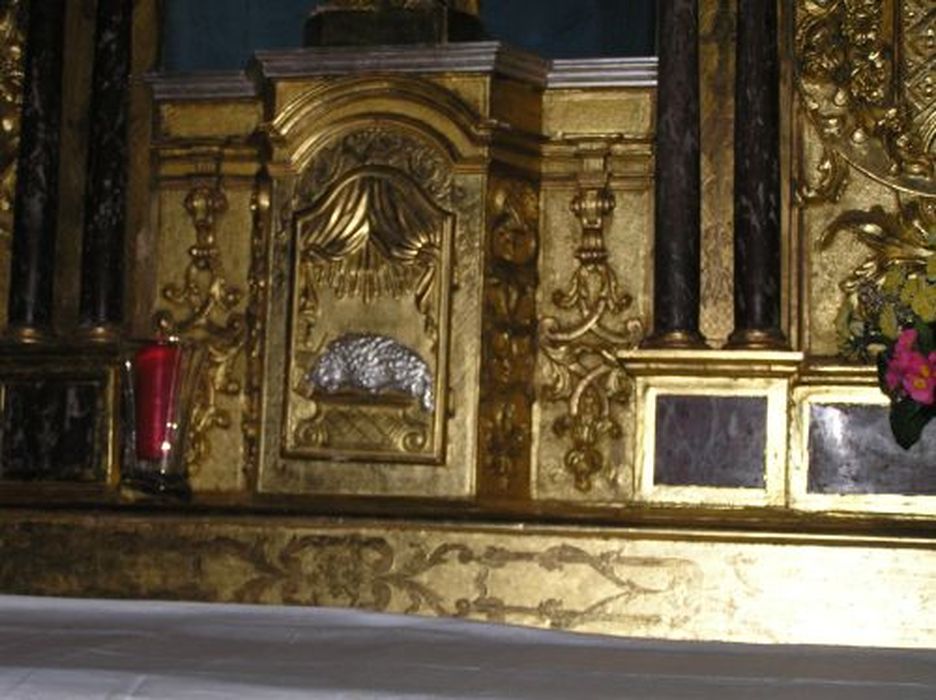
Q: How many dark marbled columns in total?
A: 4